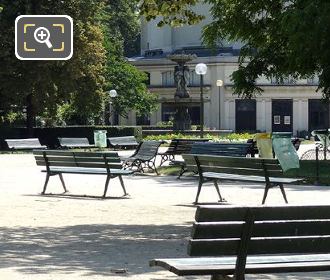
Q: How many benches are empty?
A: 9